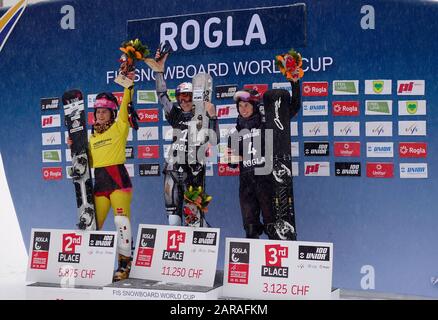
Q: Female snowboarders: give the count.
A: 3